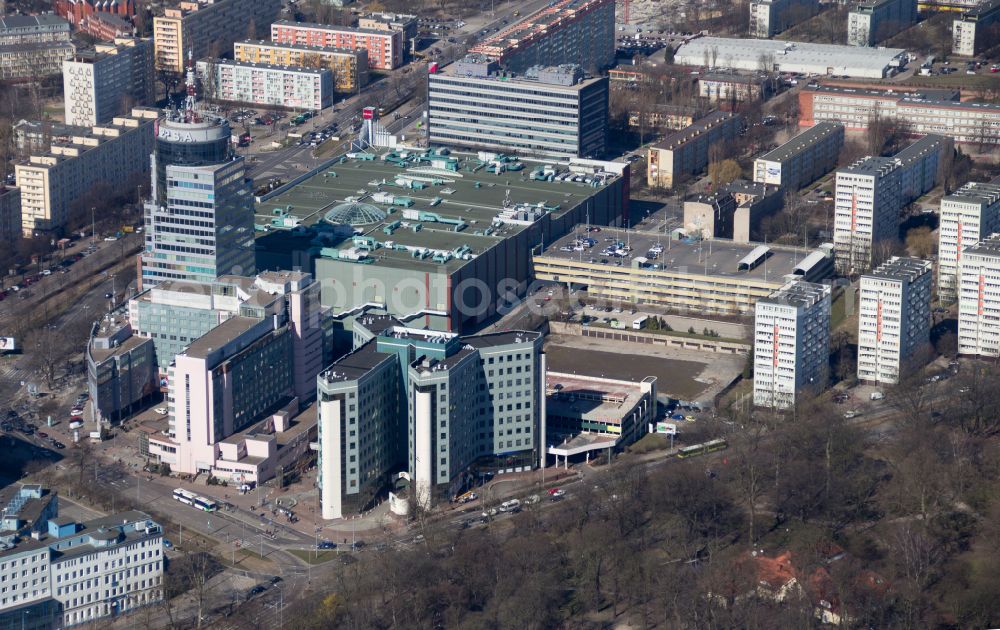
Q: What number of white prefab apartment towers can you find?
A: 5